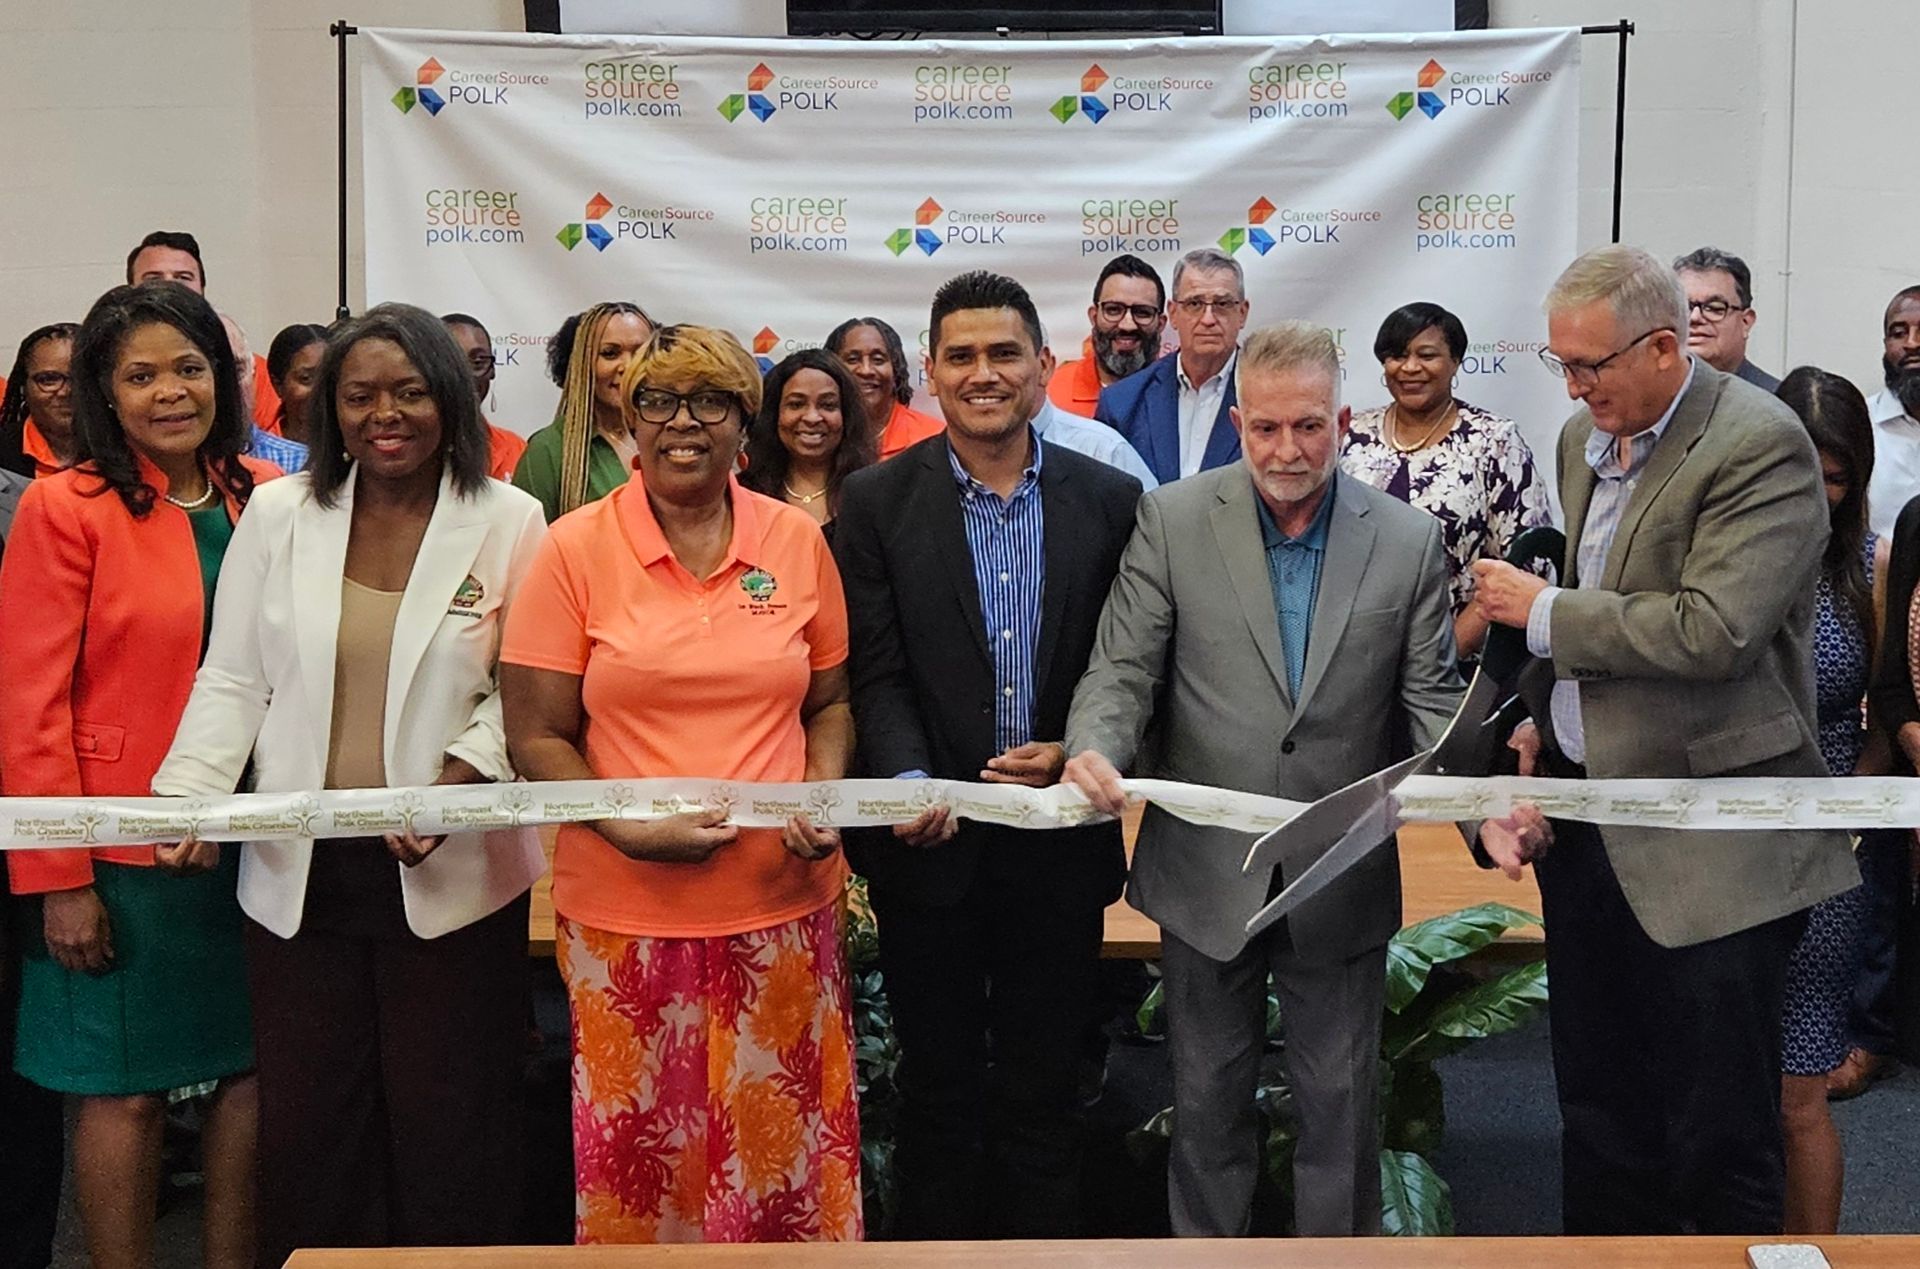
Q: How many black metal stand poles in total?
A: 2